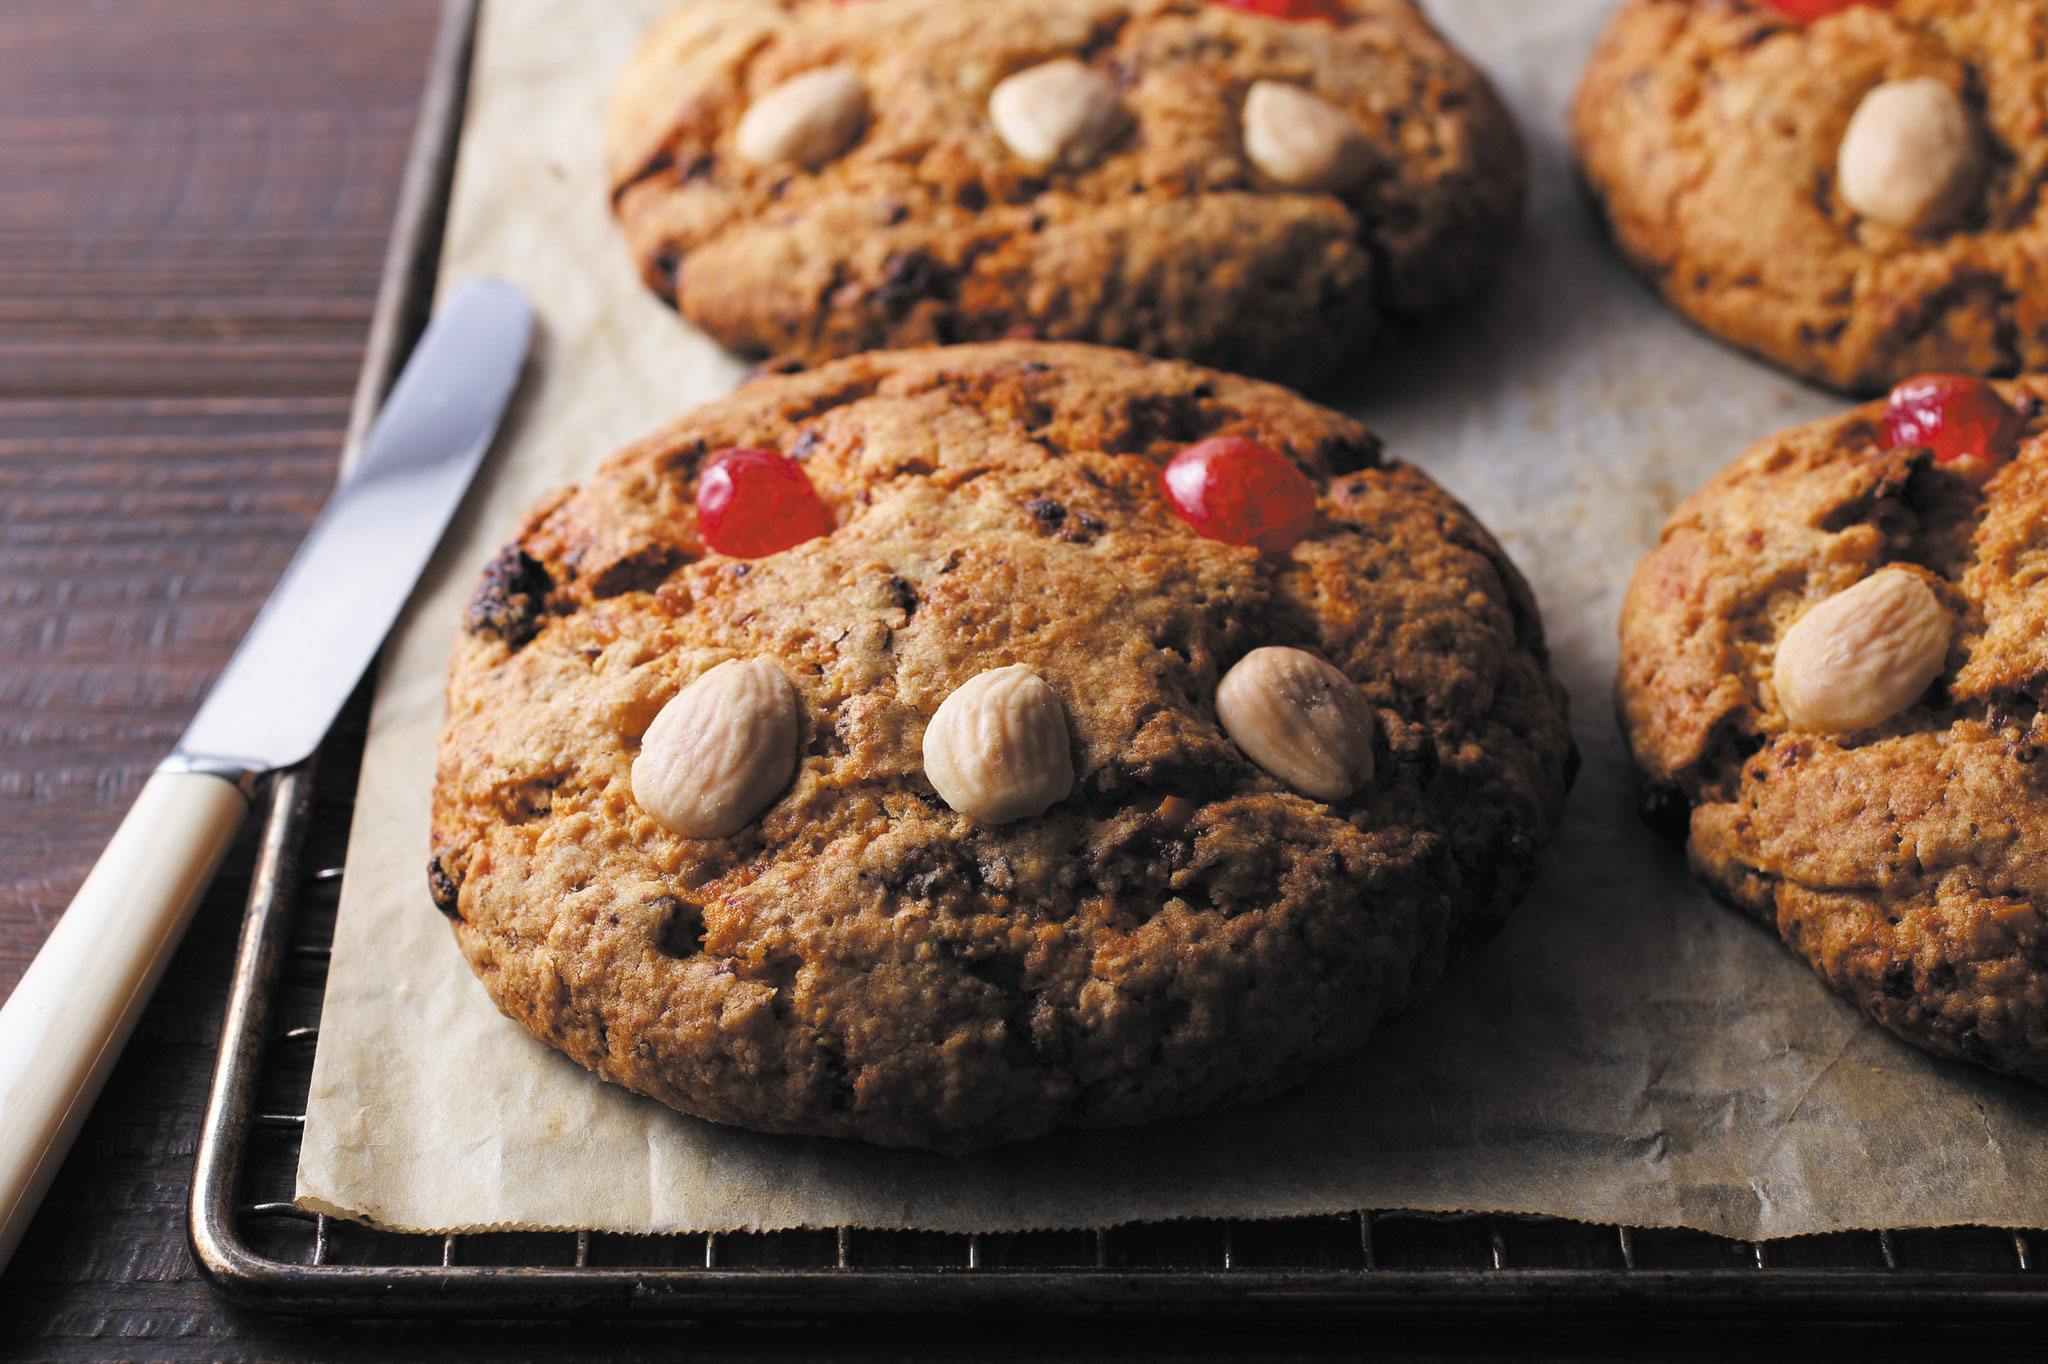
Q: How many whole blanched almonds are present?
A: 8